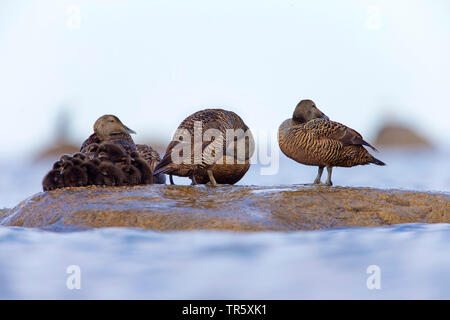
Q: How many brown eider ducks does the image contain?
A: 3